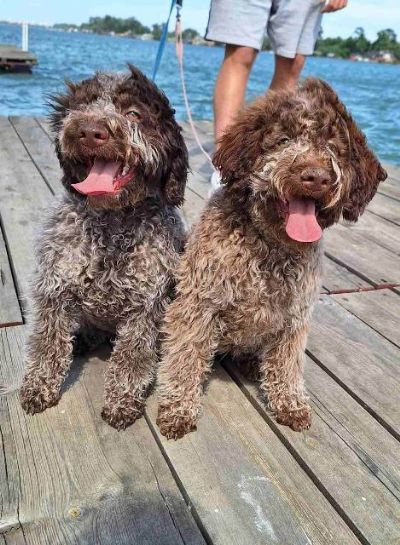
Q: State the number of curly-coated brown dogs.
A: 2